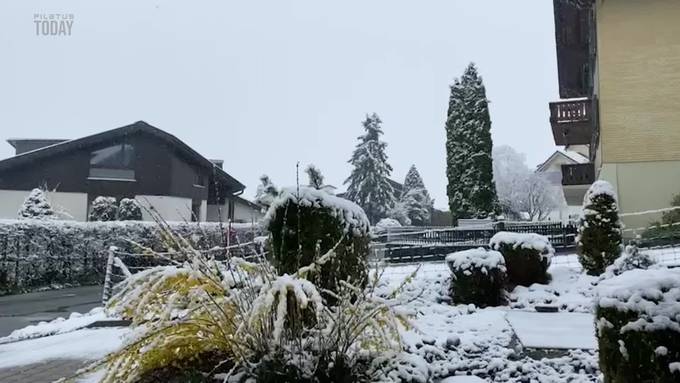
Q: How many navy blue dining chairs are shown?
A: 0